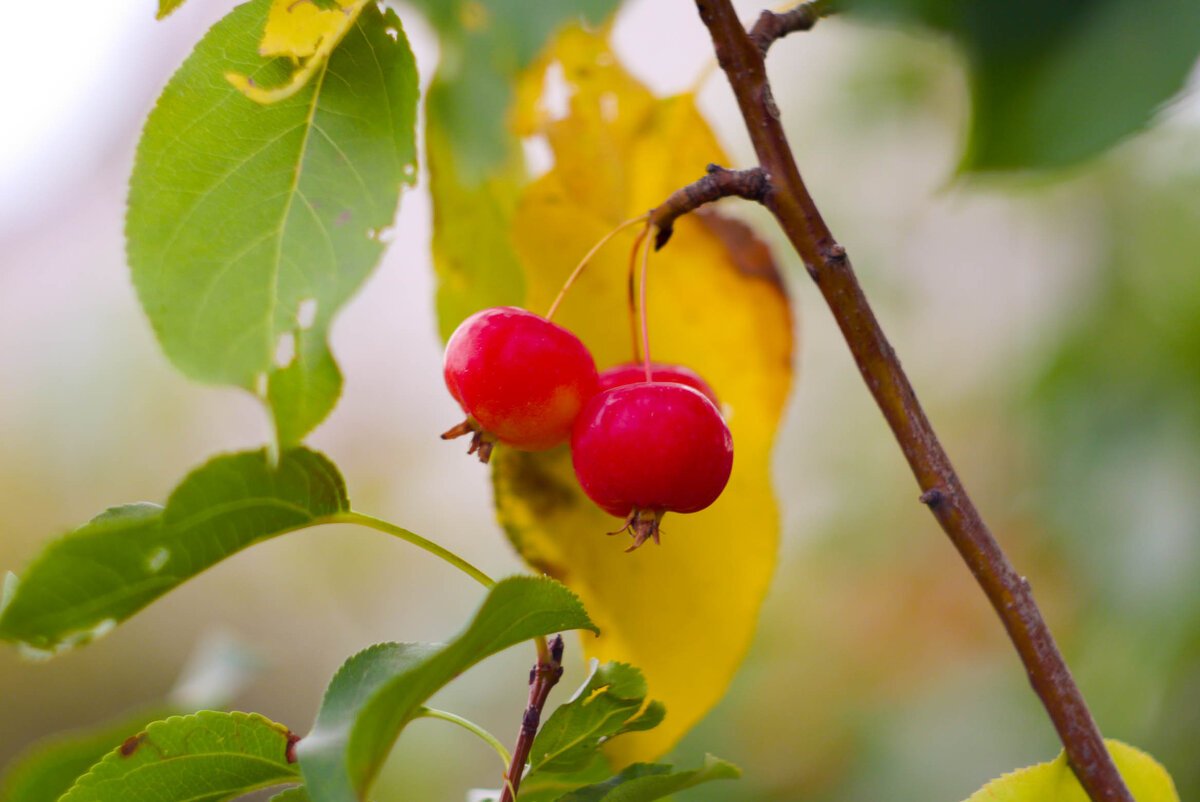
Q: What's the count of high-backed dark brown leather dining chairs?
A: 0